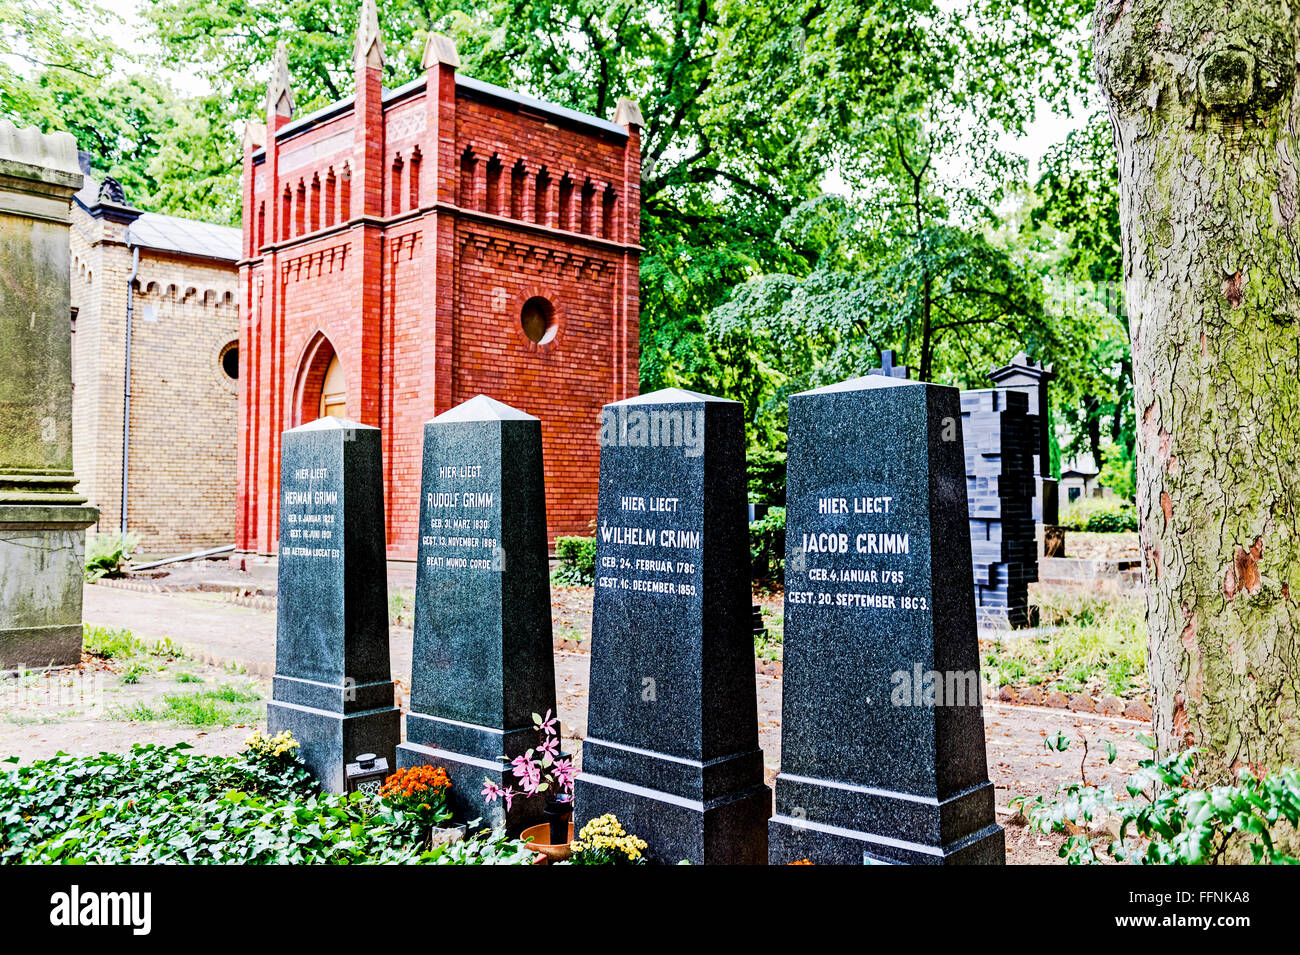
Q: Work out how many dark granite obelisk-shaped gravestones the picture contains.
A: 4